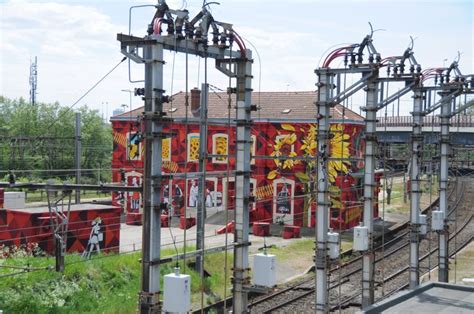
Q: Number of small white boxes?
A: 6